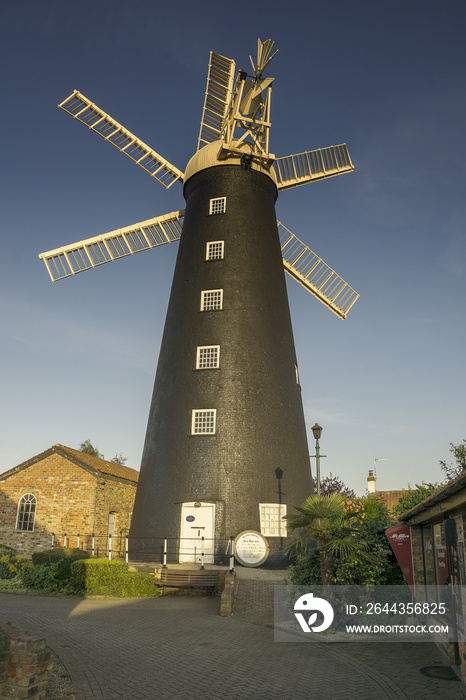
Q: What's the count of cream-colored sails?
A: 5